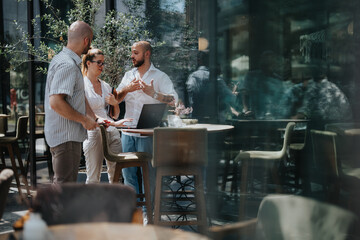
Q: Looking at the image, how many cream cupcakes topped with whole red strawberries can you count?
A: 0